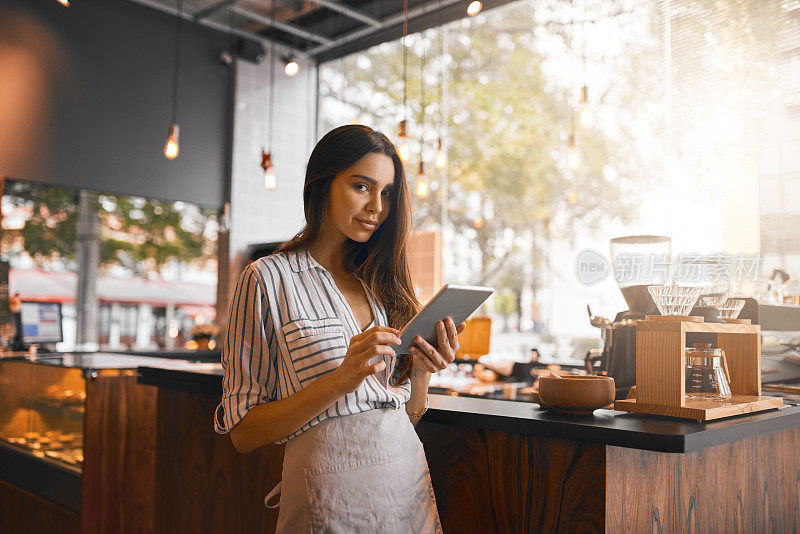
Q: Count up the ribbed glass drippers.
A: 2